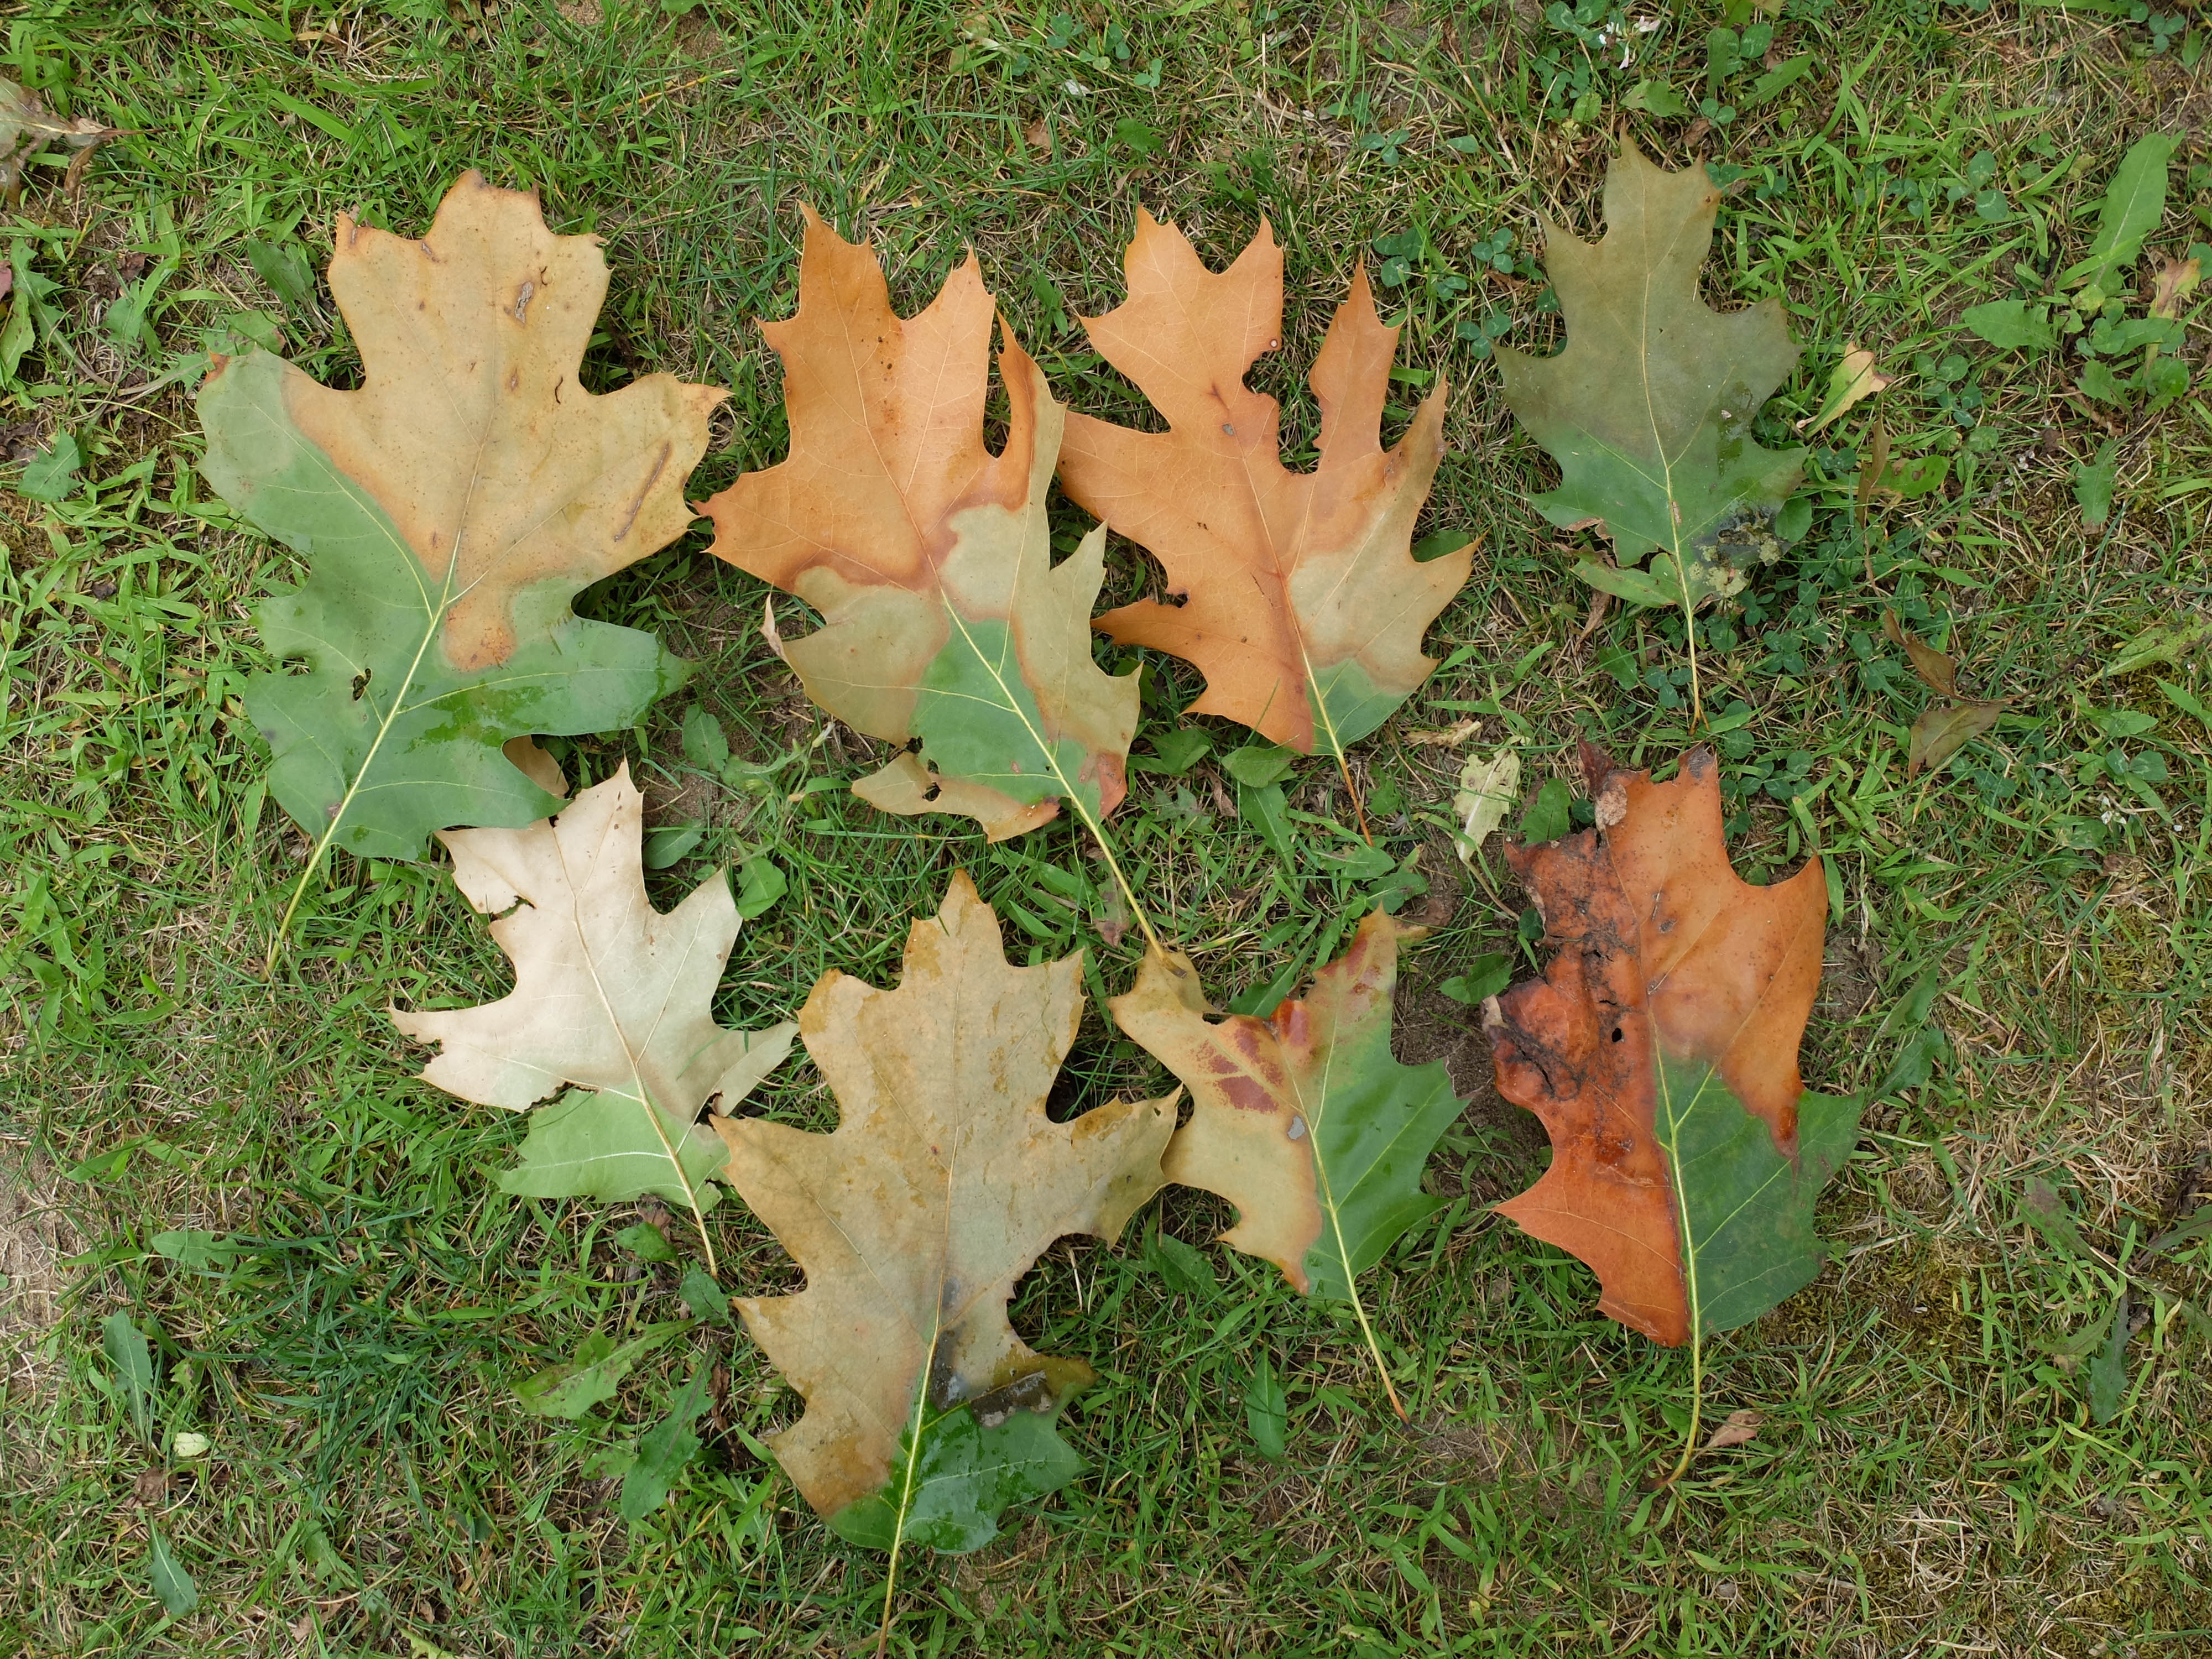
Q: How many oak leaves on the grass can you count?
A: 8